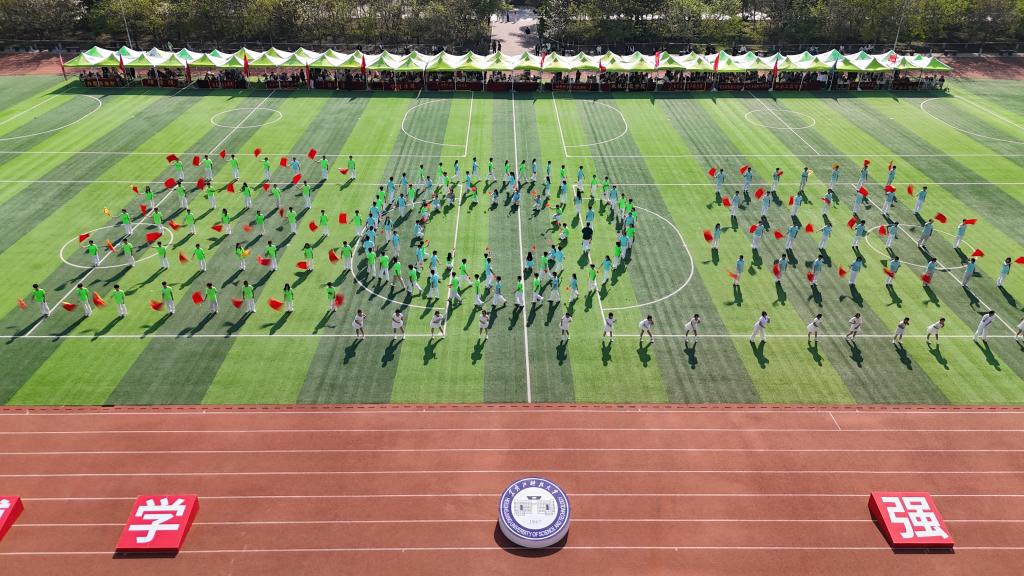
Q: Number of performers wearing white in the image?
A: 15